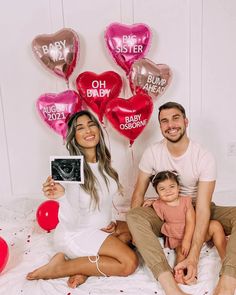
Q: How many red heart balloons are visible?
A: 2